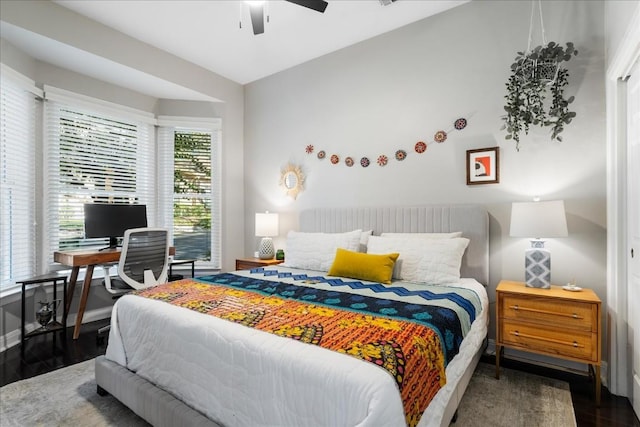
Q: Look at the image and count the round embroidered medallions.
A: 10